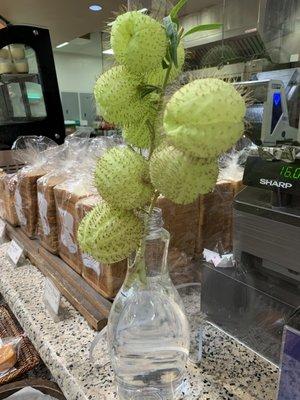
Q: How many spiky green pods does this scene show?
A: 8